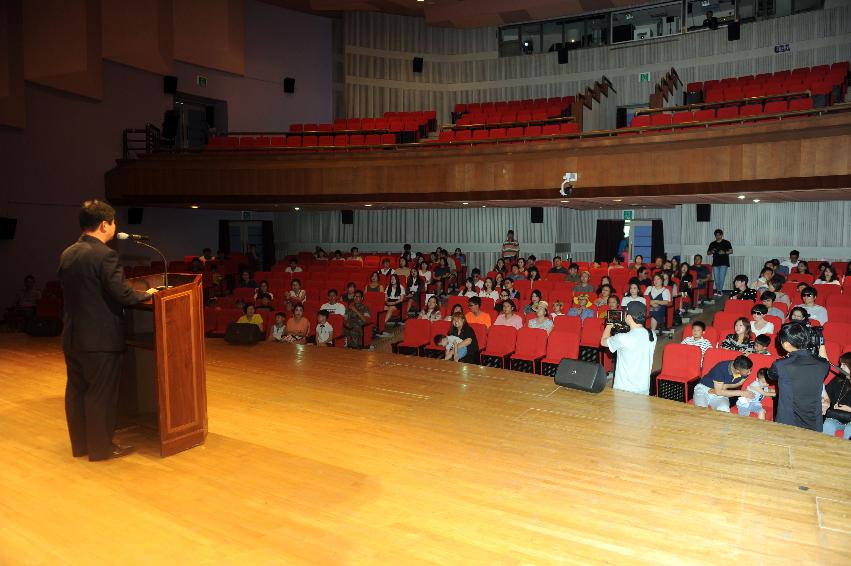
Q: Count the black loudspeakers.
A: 13